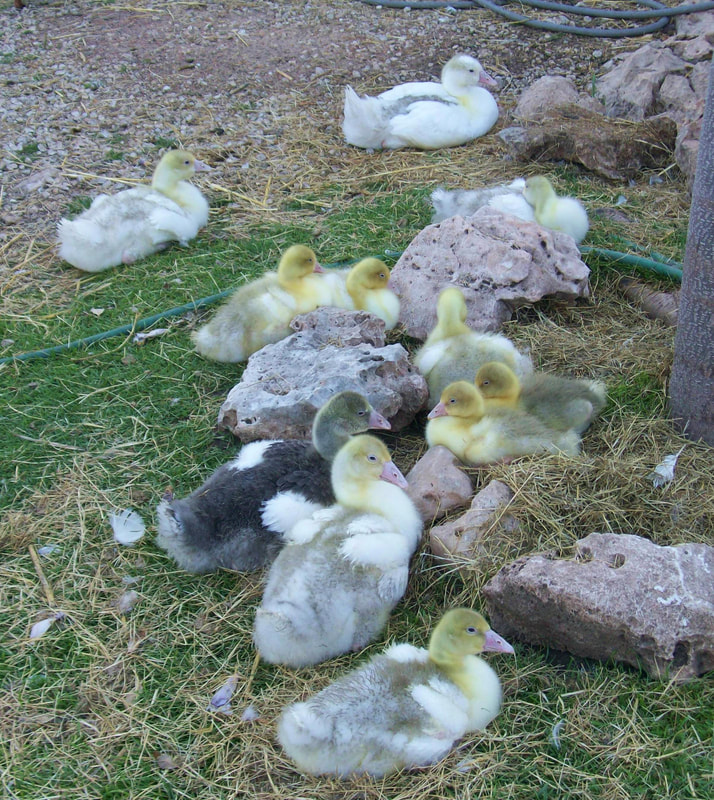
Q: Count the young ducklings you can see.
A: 11